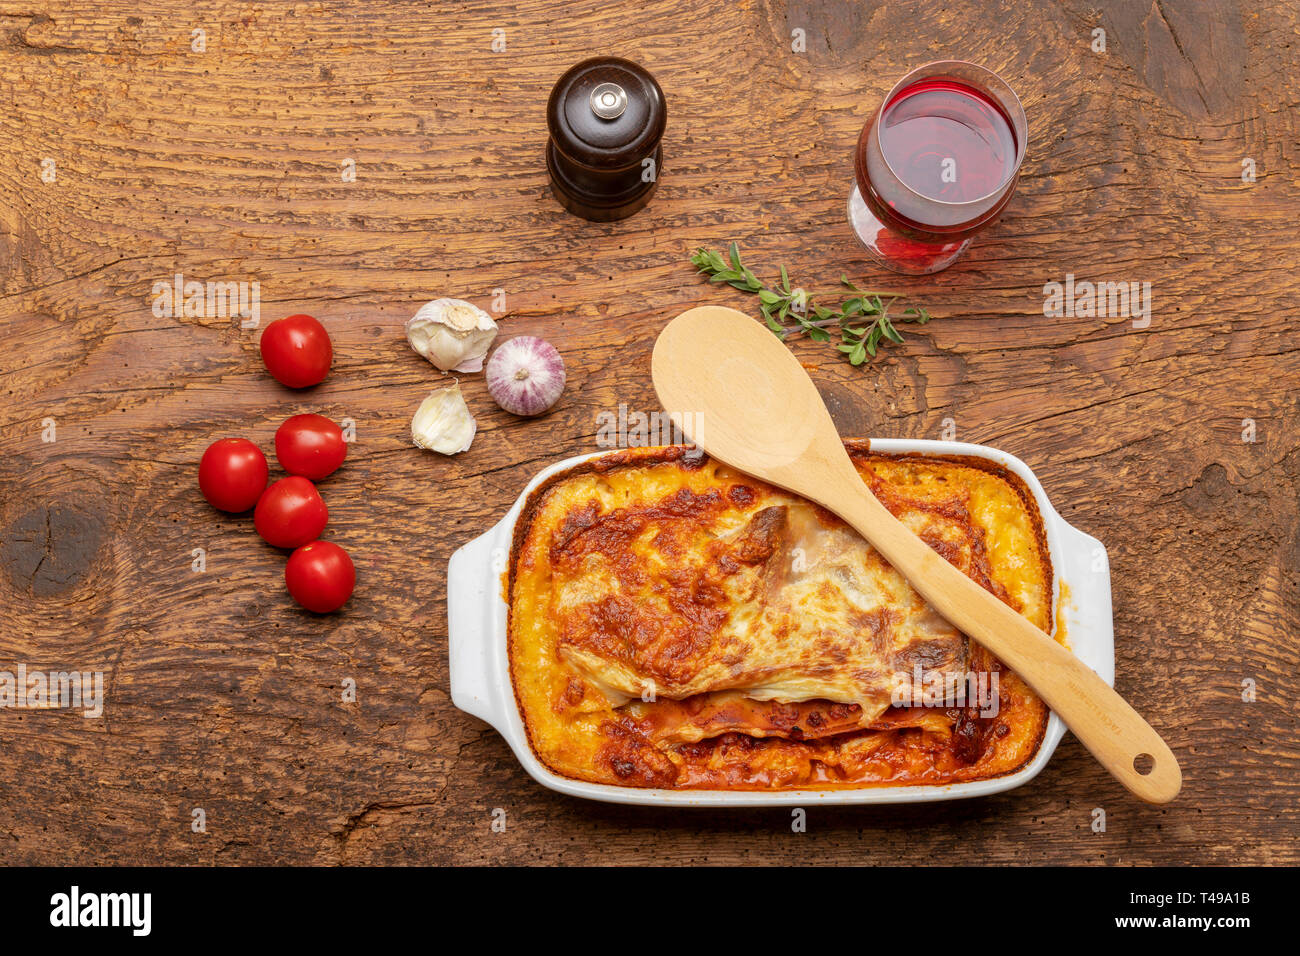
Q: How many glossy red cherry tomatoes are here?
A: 5